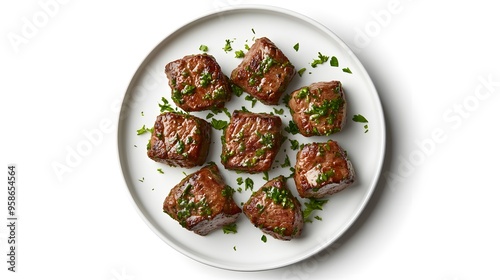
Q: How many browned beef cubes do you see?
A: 8